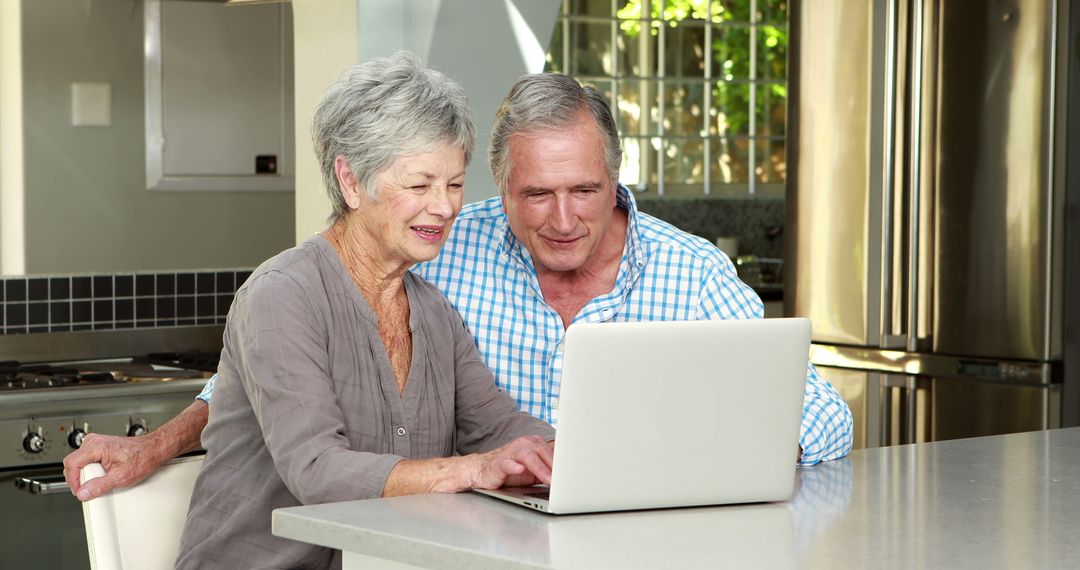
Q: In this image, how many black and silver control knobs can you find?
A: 3